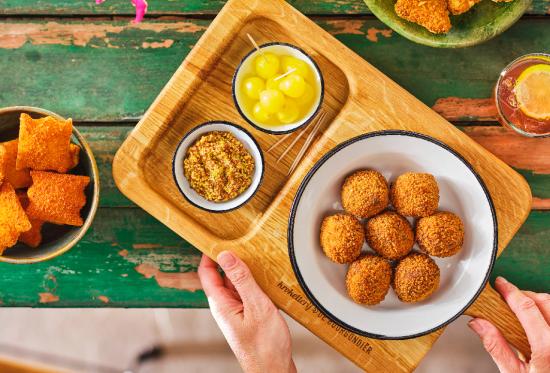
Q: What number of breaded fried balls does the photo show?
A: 7